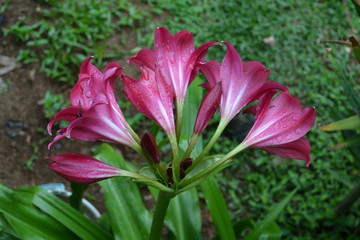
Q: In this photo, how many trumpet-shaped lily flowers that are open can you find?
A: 6